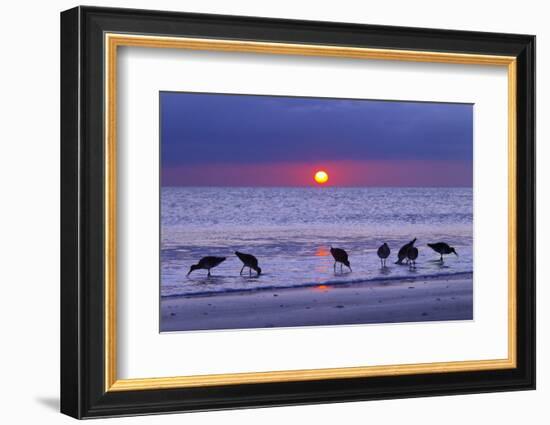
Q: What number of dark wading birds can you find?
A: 7